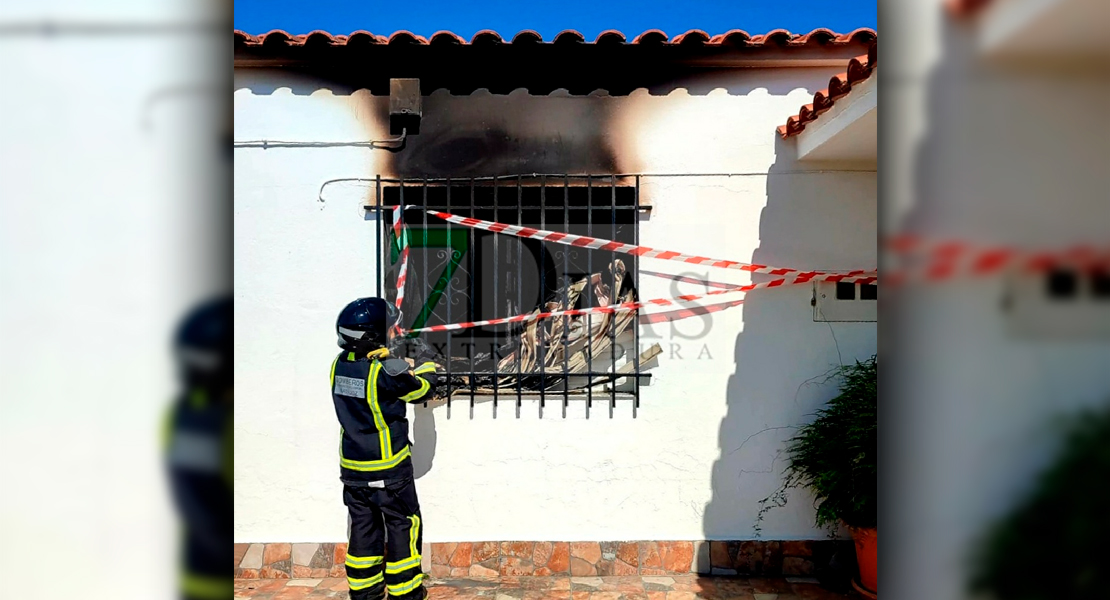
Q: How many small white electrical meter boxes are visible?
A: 1